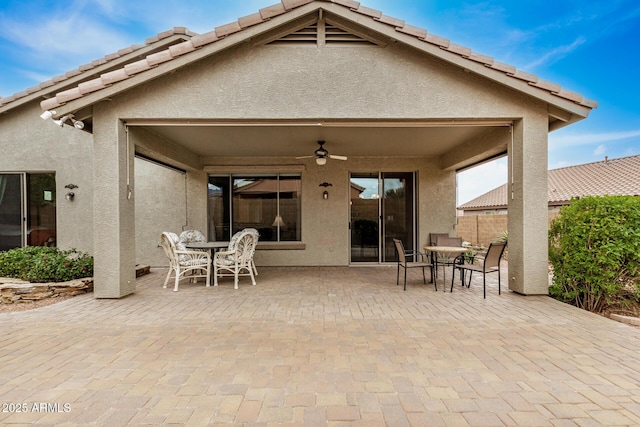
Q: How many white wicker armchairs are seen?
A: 4